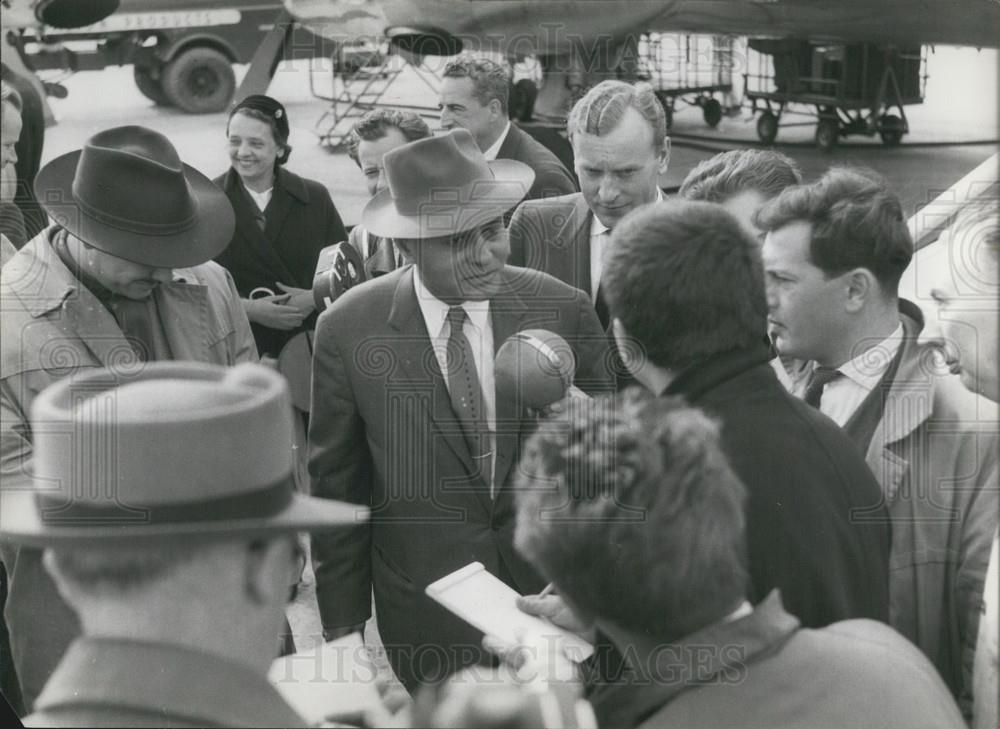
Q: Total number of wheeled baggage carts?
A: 2